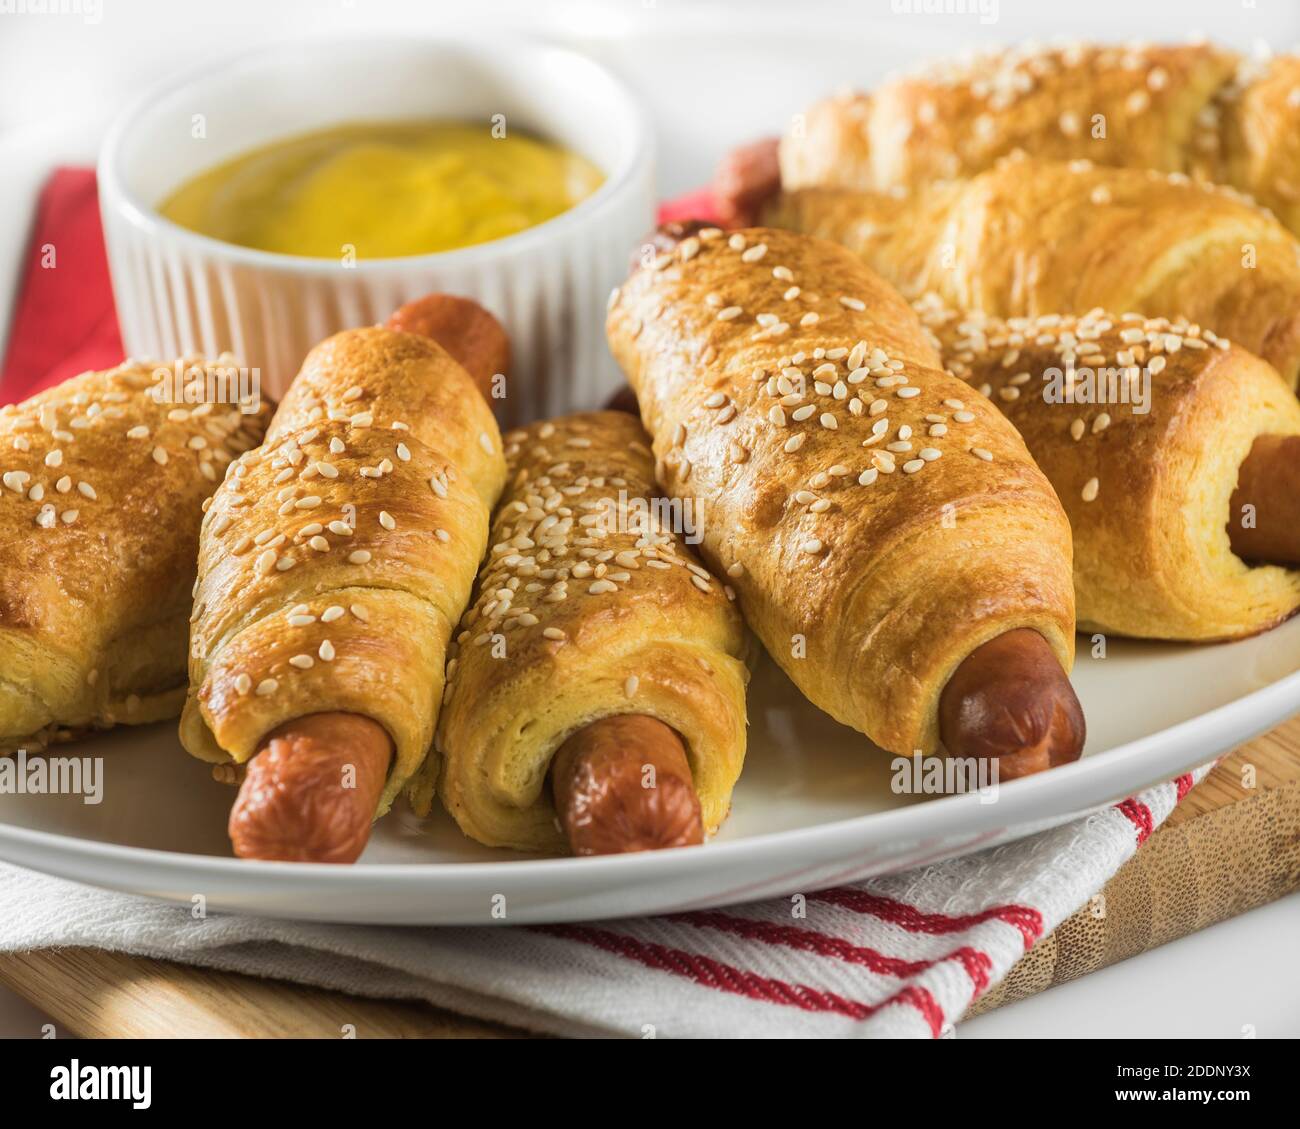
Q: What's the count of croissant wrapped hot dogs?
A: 7